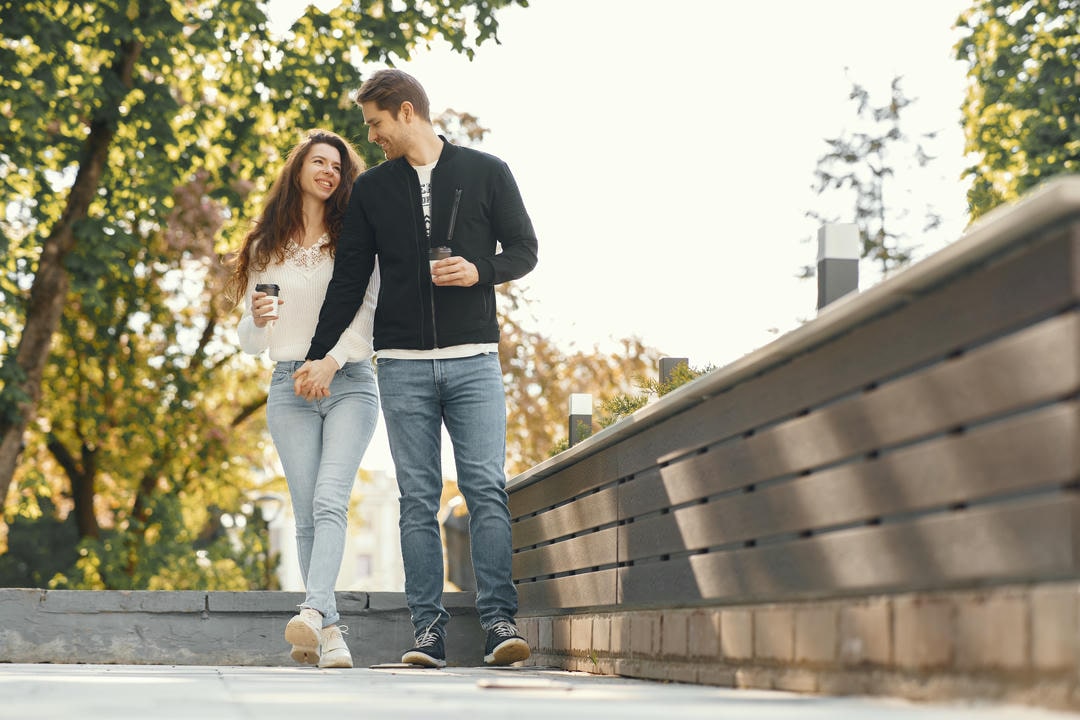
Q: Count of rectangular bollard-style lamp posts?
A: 3